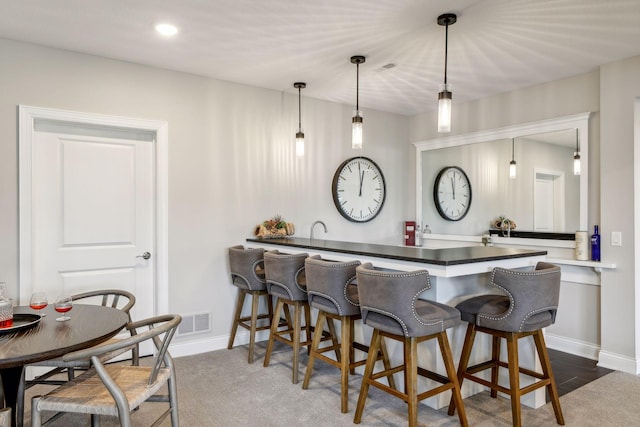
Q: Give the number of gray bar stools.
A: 5